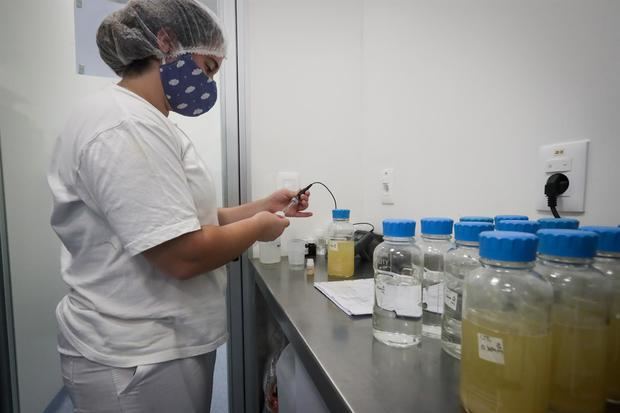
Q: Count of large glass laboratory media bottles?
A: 11